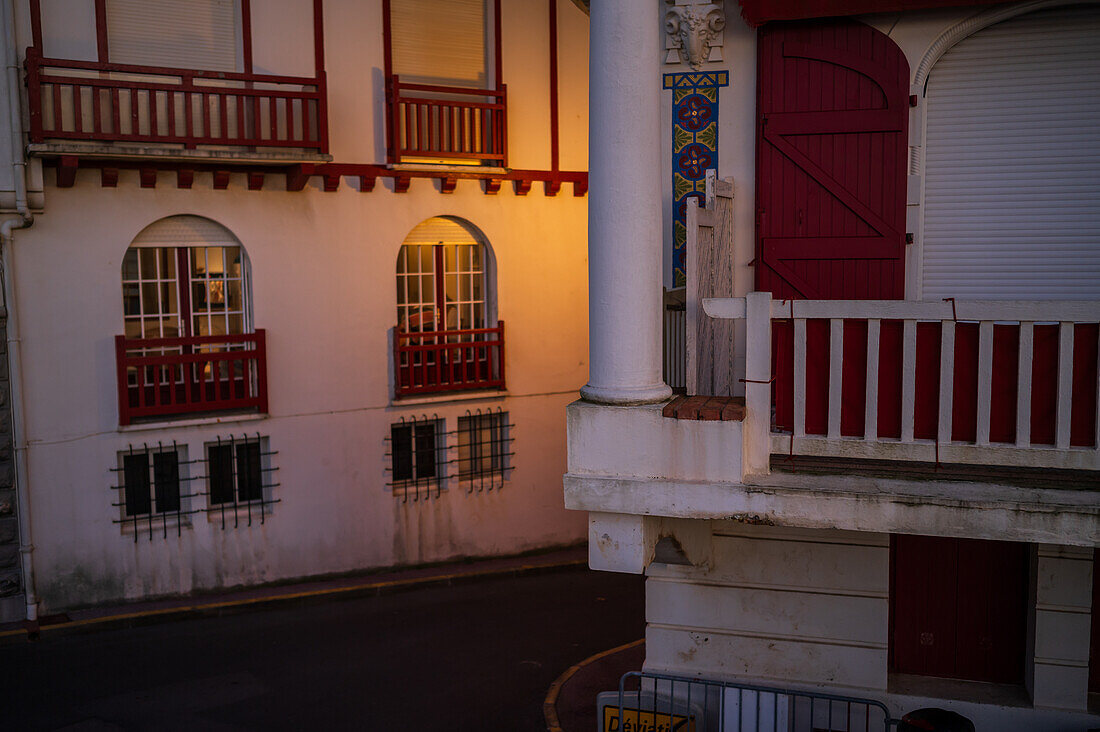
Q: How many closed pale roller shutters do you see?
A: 3